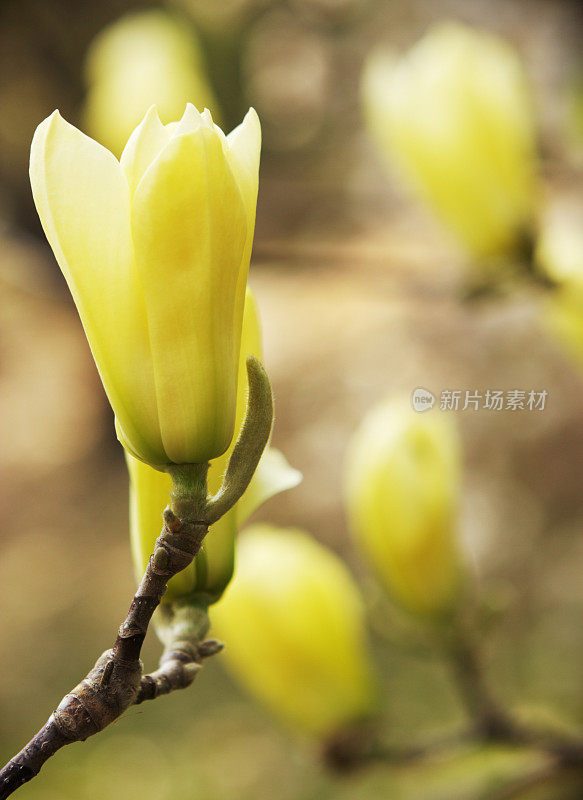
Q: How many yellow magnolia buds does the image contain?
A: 7